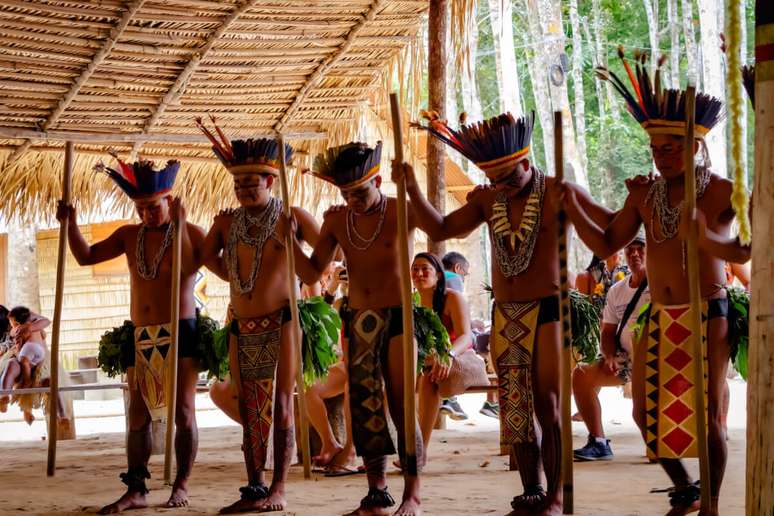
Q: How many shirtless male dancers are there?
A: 5